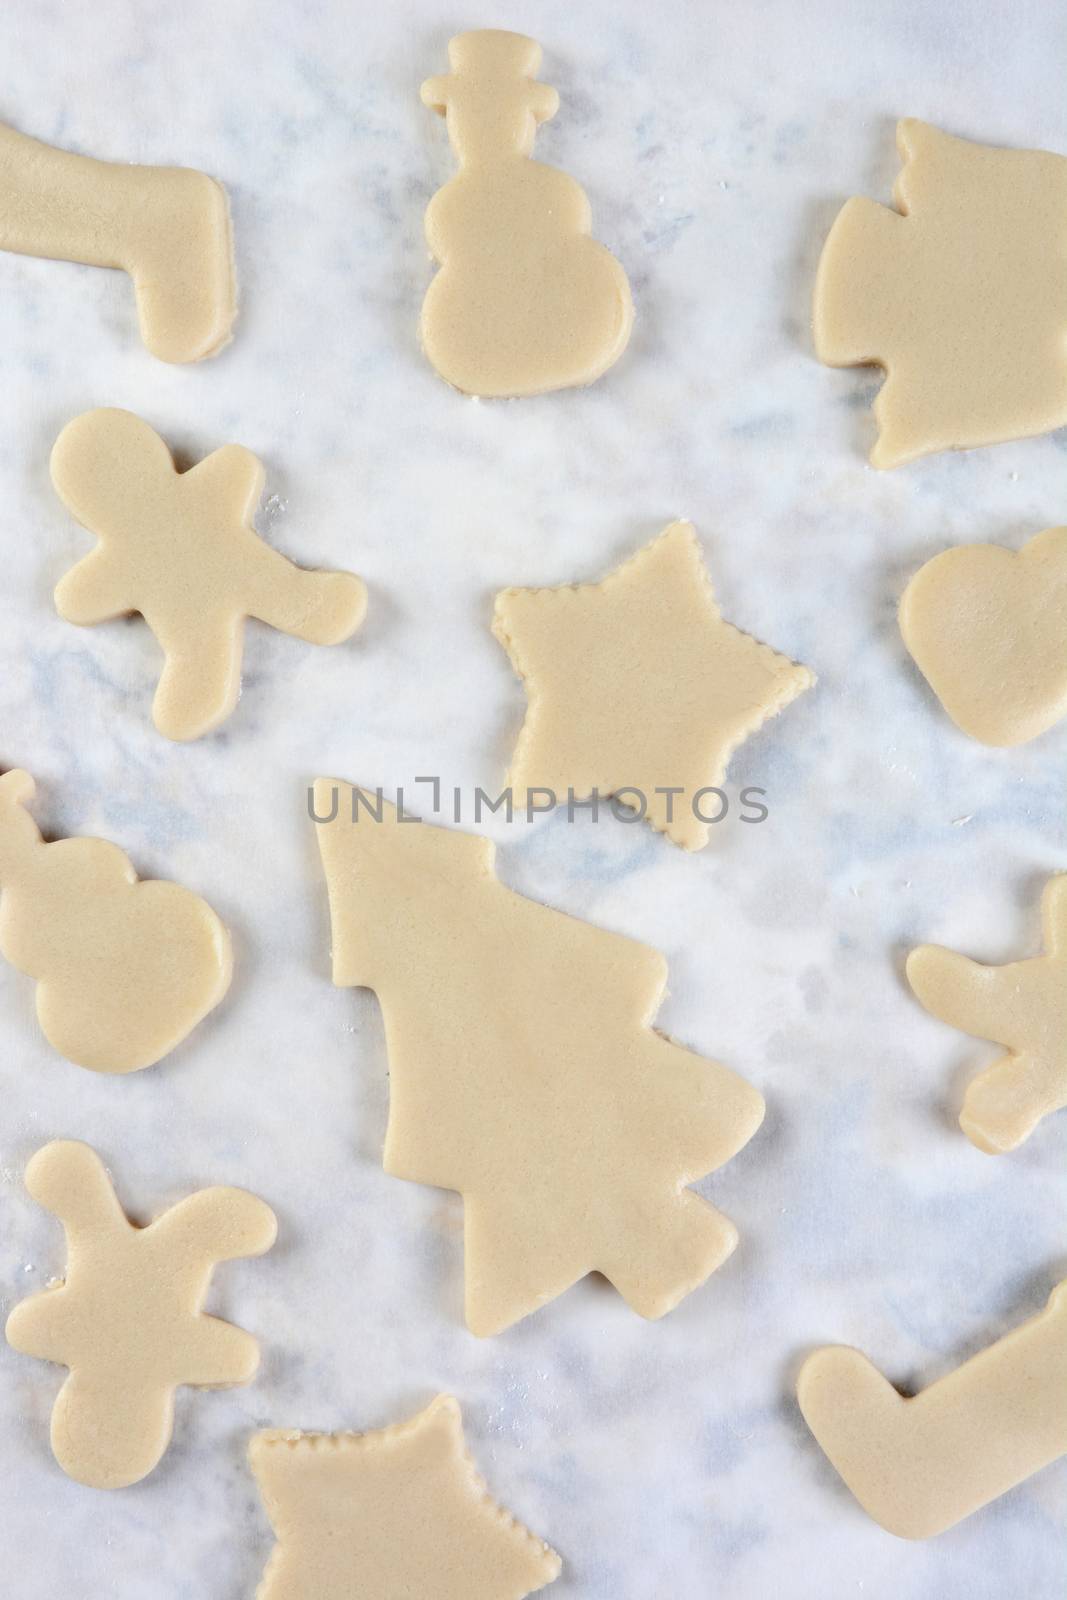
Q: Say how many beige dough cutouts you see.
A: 12